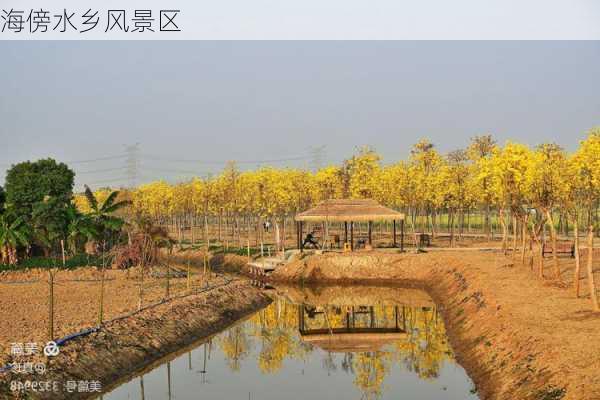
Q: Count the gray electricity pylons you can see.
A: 2